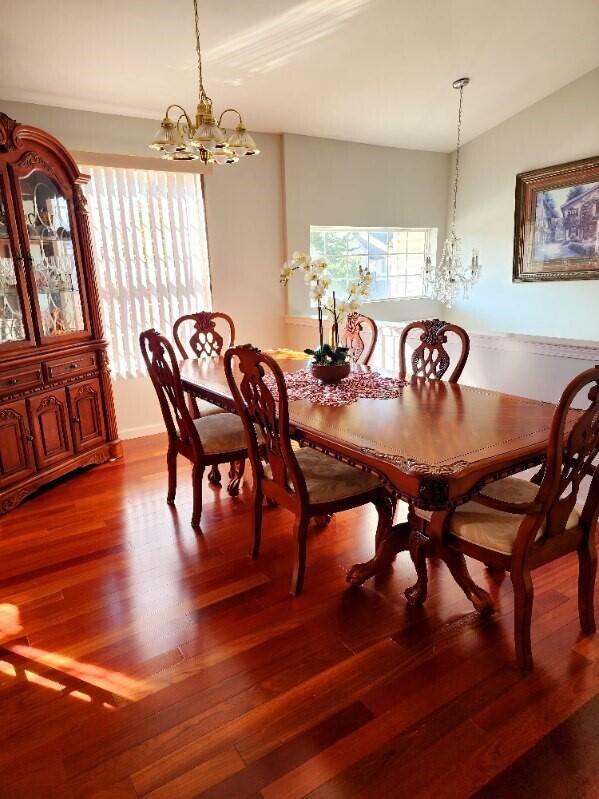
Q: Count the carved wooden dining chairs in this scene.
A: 6